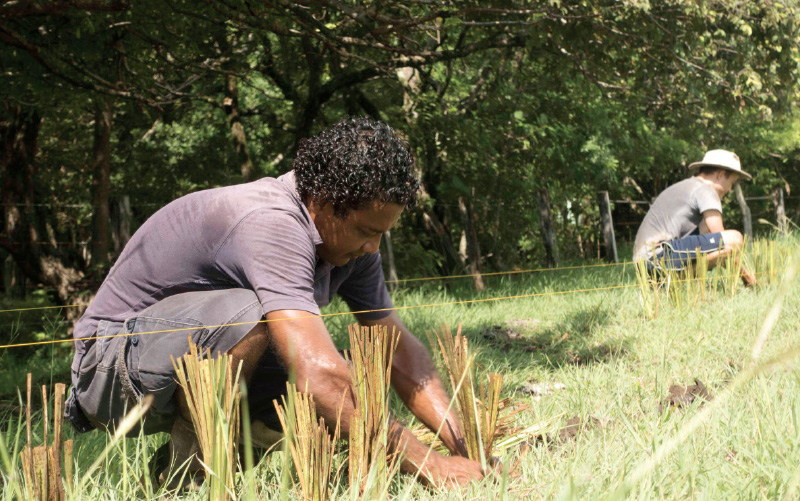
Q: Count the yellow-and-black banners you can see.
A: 0